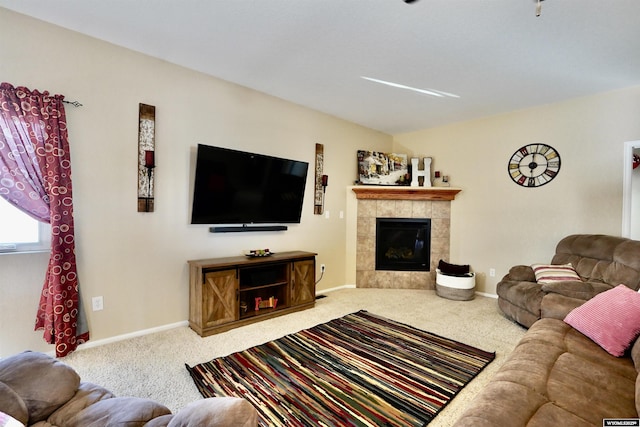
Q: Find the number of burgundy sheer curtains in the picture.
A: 1